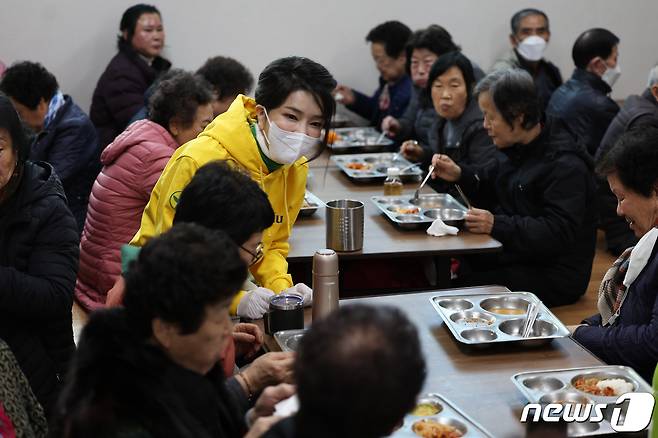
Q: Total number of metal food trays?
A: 8